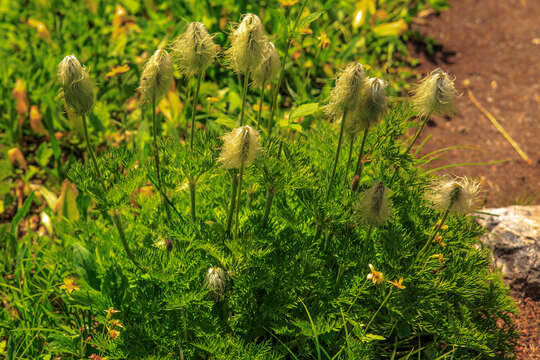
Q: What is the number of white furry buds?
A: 12